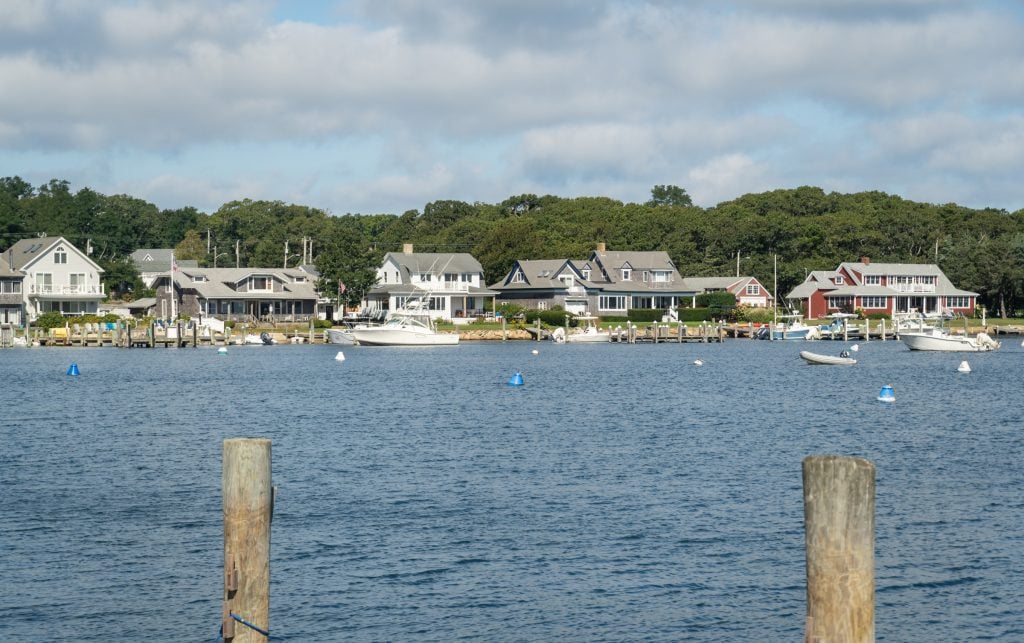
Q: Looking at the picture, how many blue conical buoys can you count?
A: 3